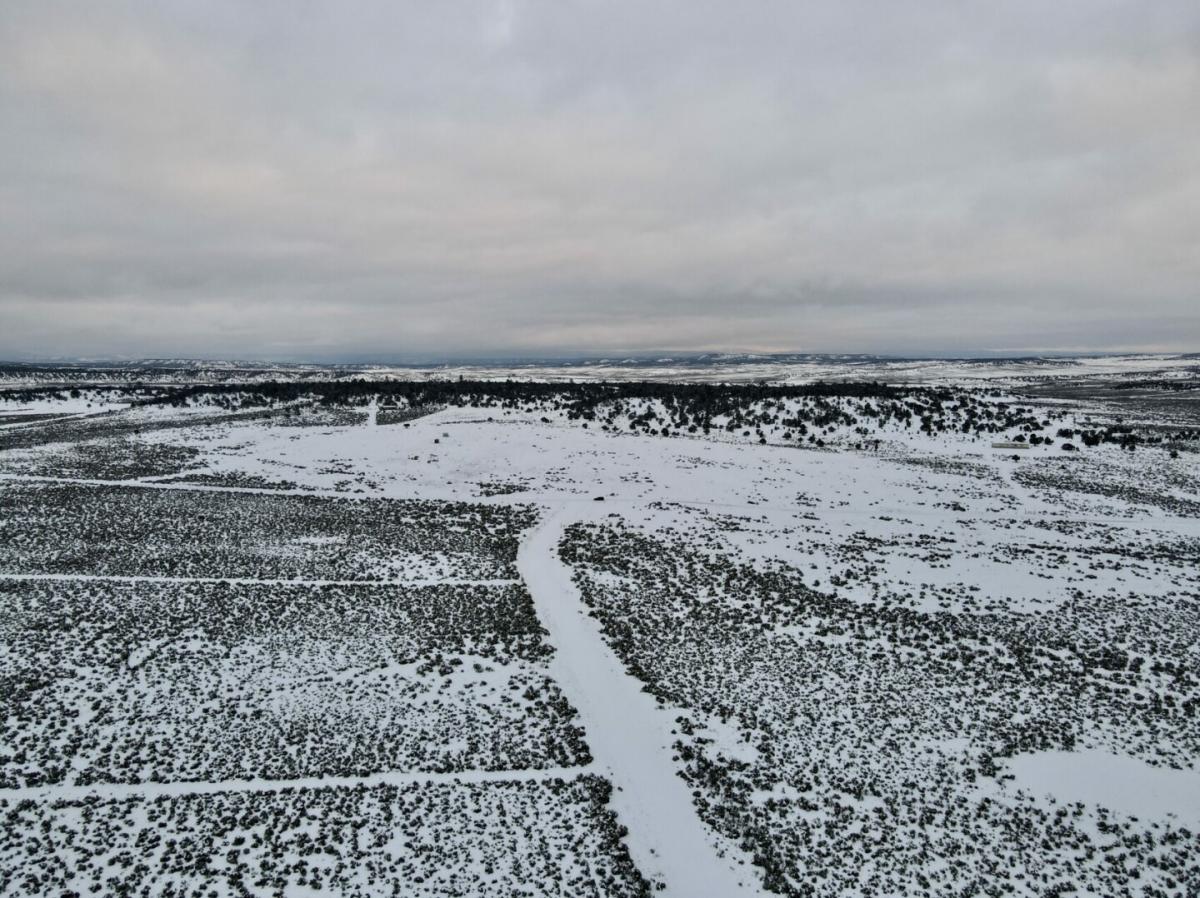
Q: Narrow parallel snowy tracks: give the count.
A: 3